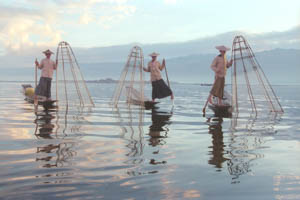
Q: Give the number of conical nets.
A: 3